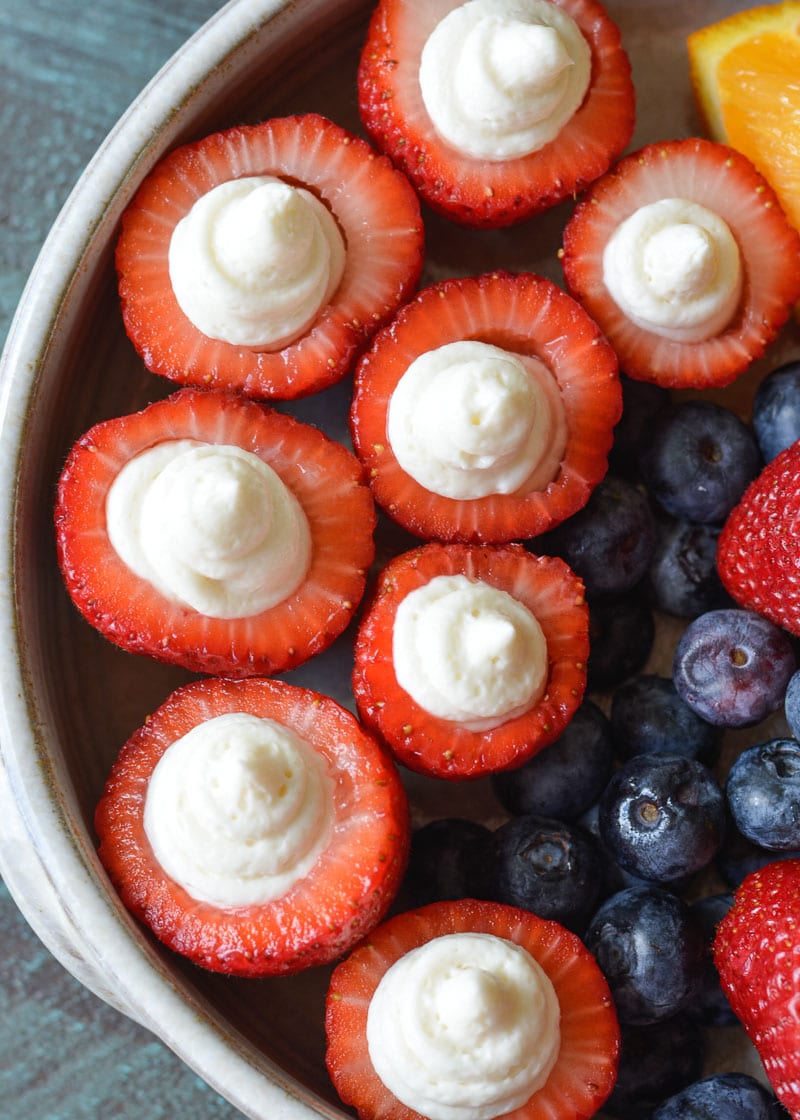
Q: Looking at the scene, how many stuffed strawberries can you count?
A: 8